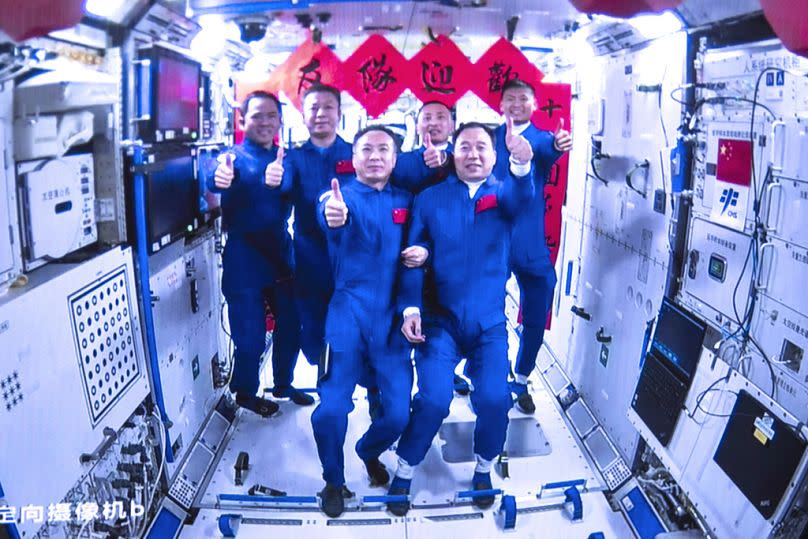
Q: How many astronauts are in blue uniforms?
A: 6